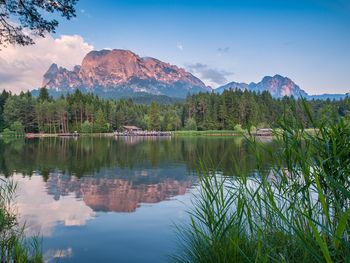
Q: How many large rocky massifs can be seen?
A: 2